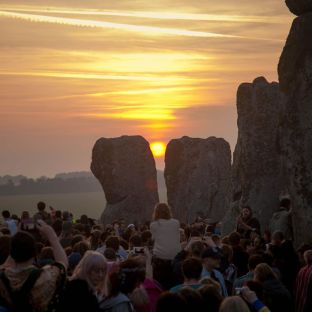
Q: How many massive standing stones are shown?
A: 4